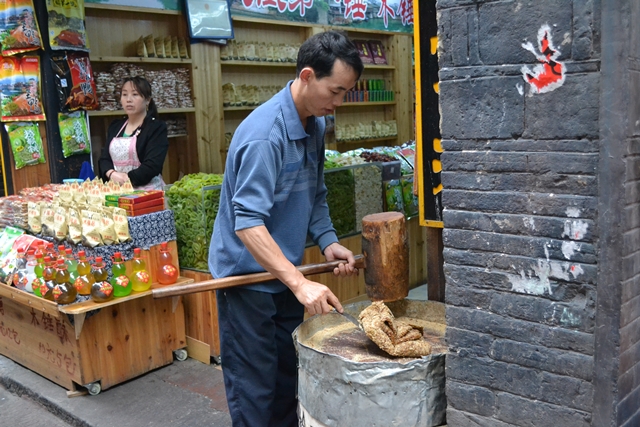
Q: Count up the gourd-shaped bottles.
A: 14